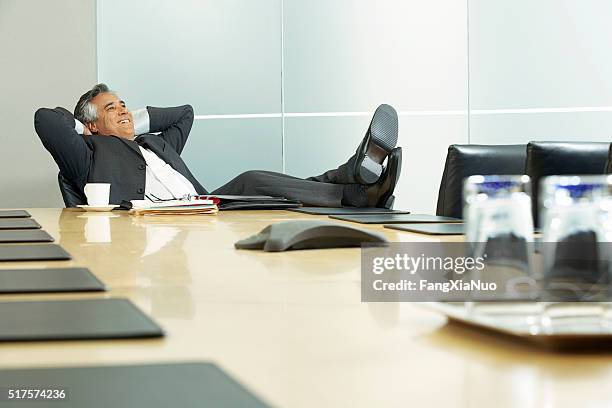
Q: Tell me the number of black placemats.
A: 10